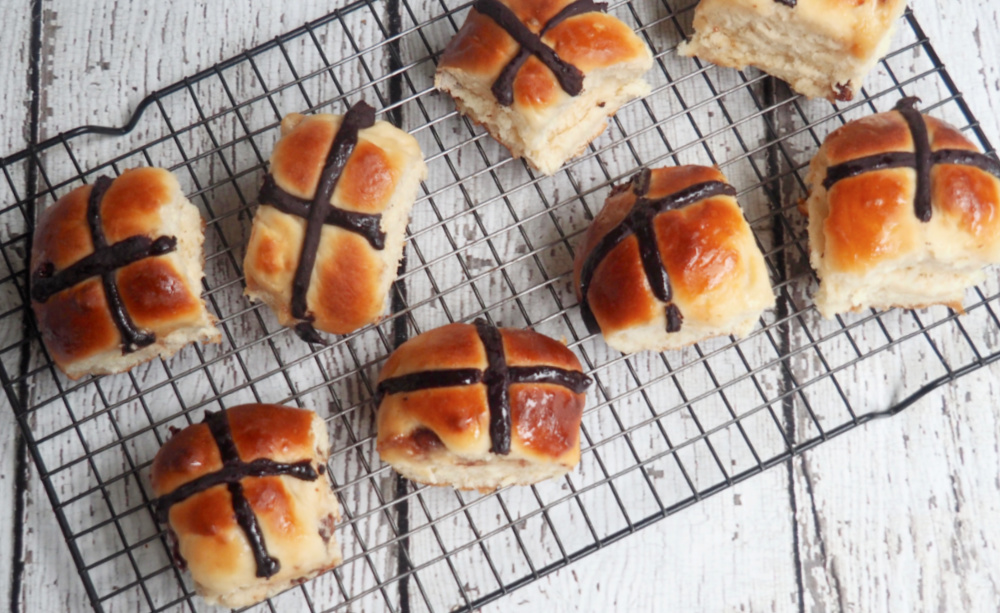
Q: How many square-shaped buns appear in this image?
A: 8